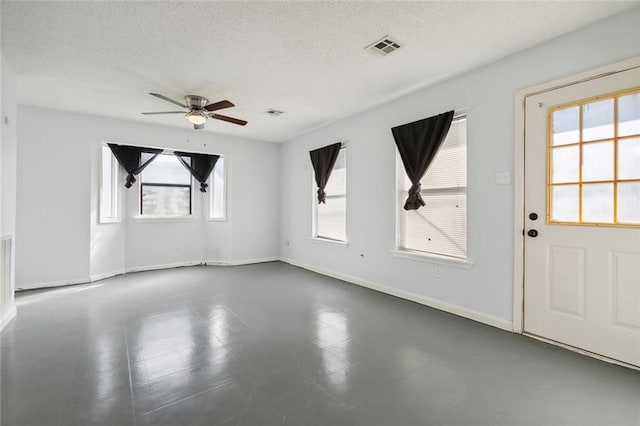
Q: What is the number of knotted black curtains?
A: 4